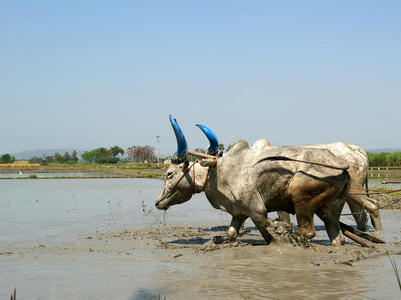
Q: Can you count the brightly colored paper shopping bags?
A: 0